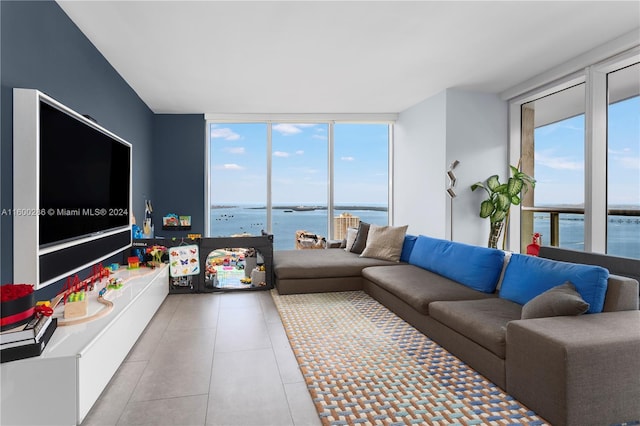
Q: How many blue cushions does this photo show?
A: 3